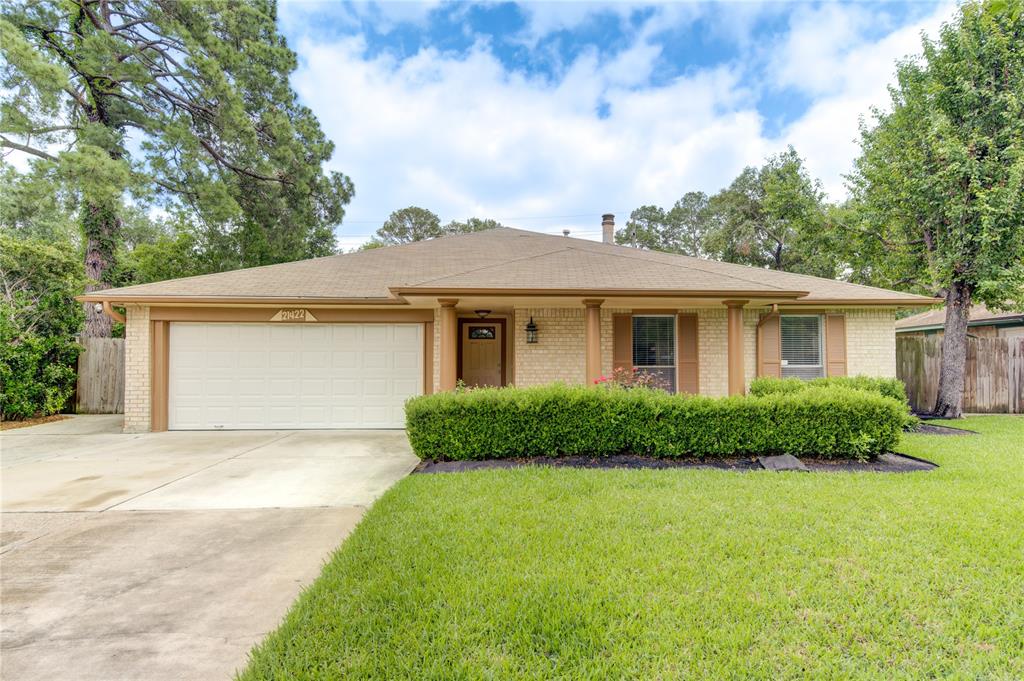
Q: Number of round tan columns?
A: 3